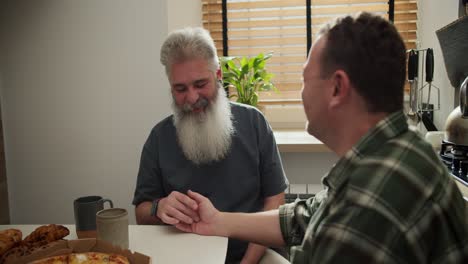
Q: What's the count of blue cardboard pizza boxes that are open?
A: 0